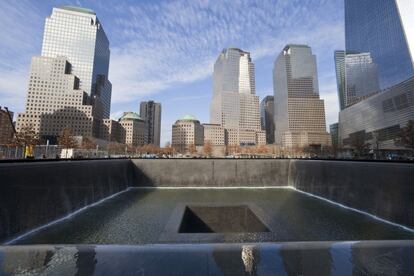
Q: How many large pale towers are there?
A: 3